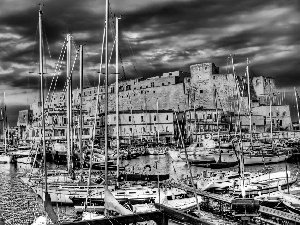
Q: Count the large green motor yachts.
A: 0